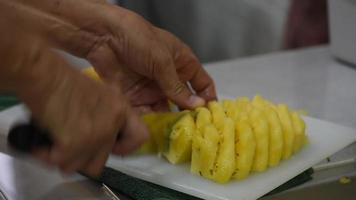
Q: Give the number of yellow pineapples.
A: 1